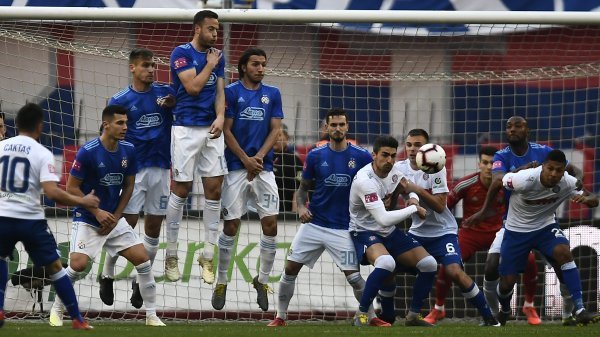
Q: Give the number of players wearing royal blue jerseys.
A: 6